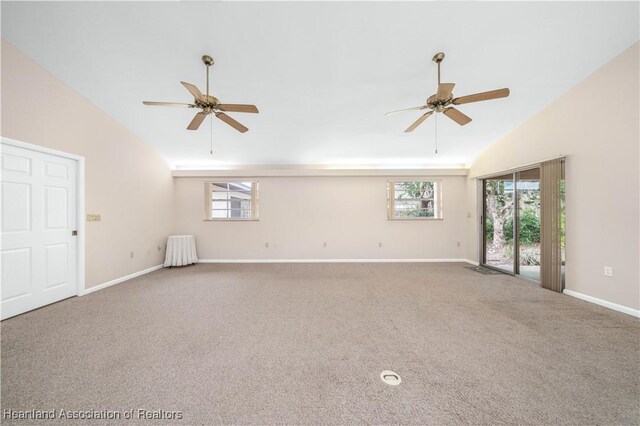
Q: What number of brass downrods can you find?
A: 2